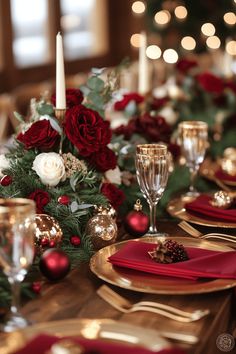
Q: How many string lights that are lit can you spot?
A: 11